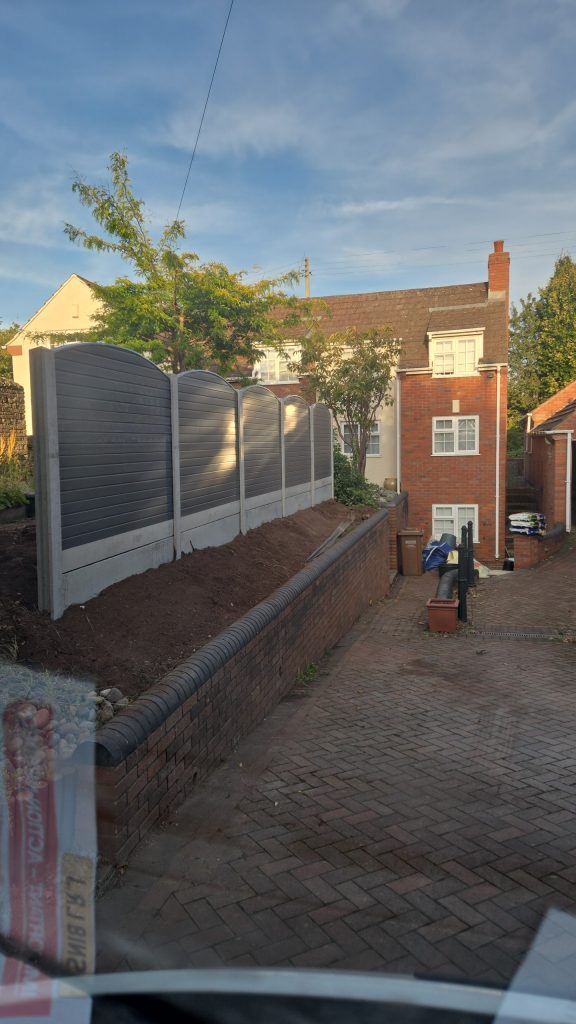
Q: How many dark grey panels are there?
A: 5